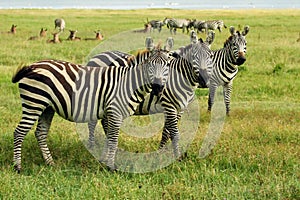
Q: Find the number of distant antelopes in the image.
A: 6